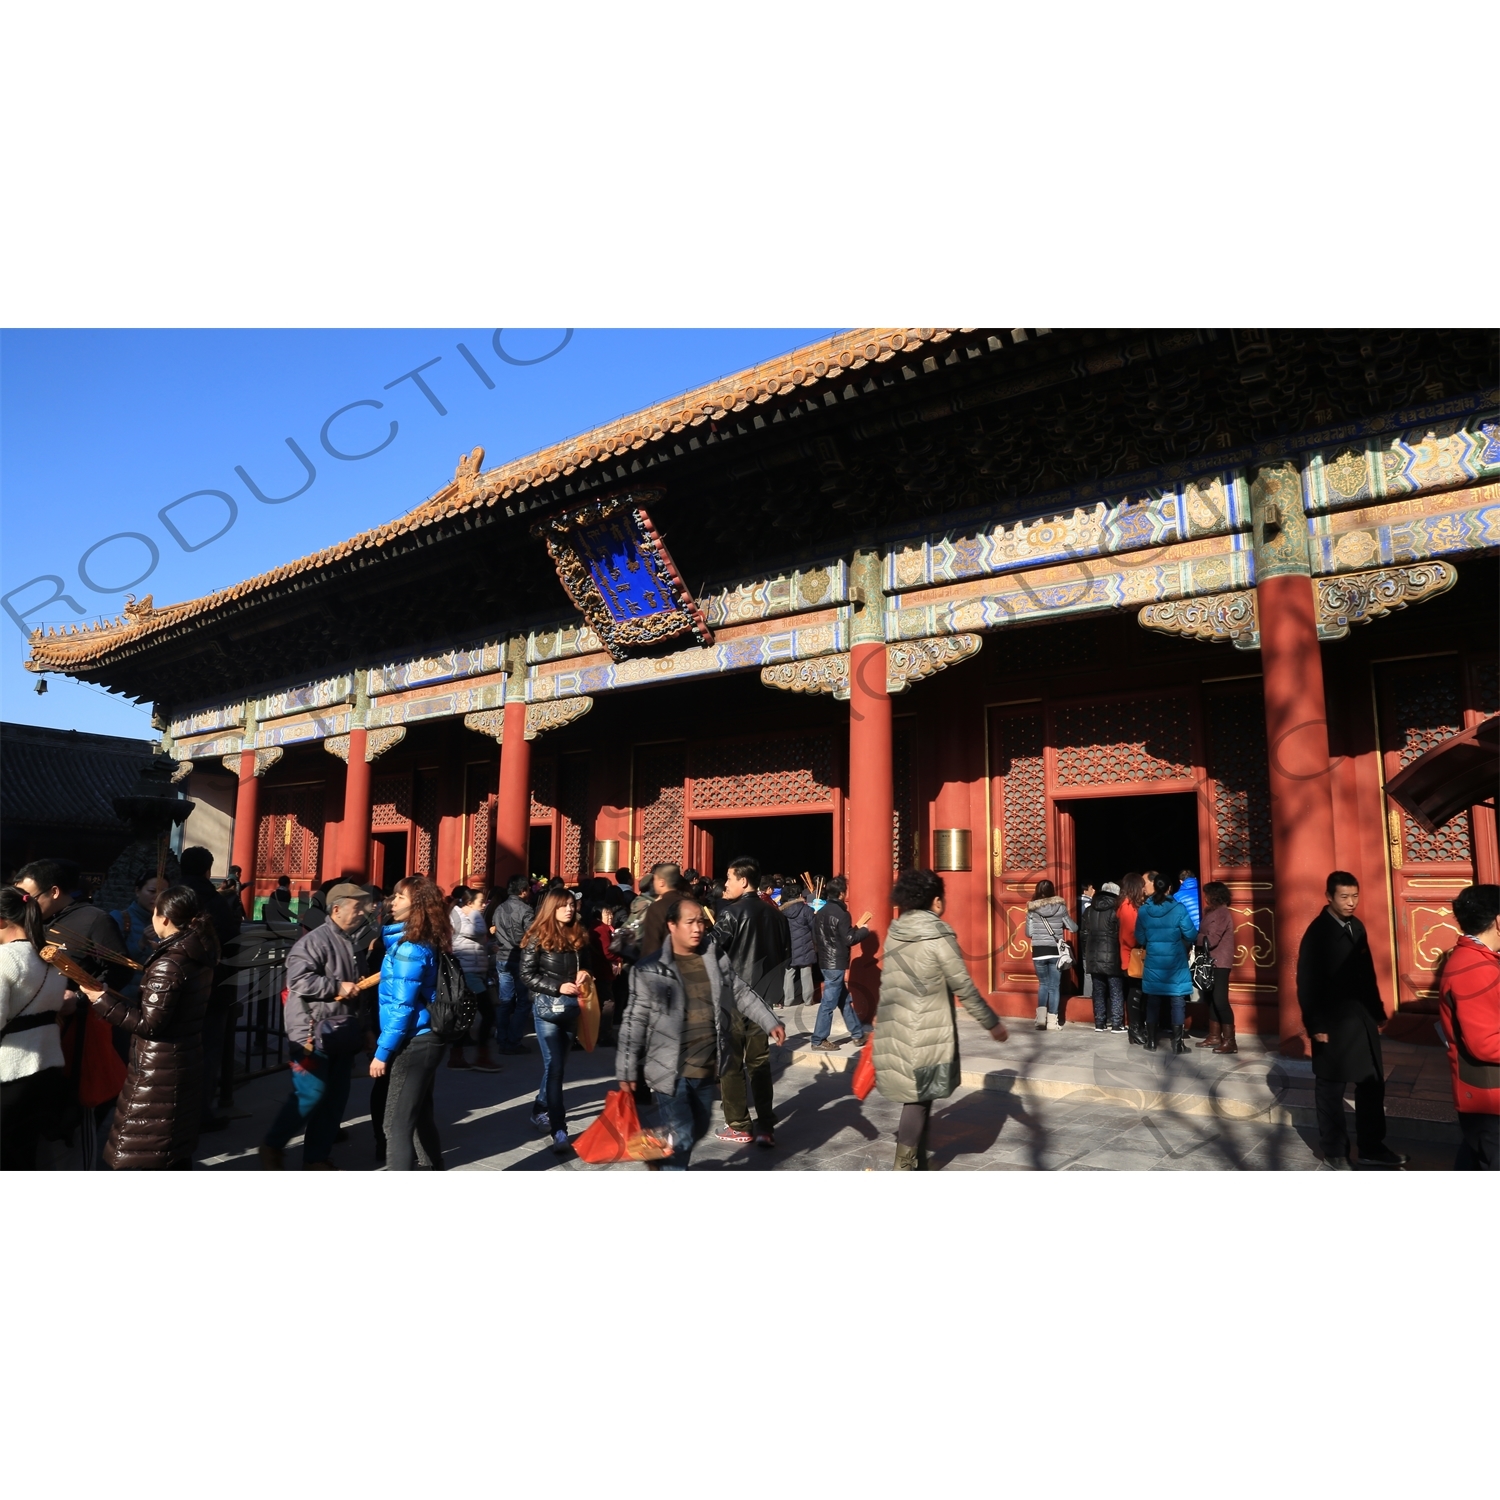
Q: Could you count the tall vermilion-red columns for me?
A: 5